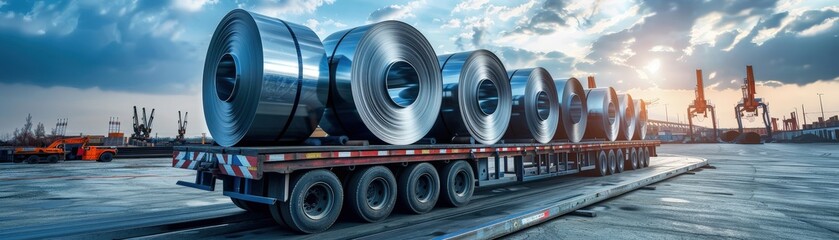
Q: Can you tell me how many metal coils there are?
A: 8